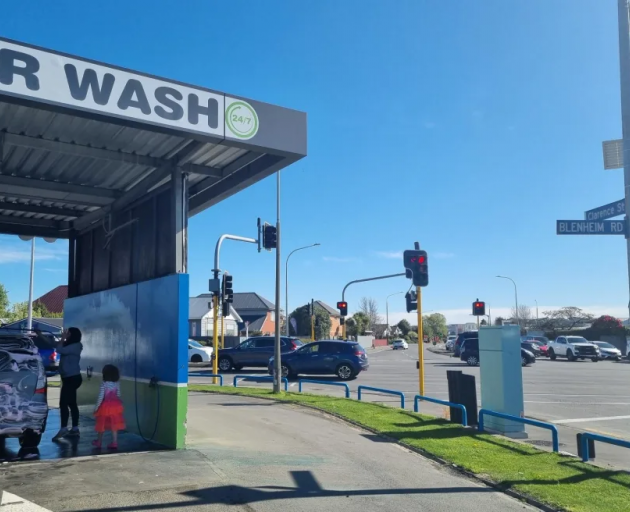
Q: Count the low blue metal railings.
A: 7